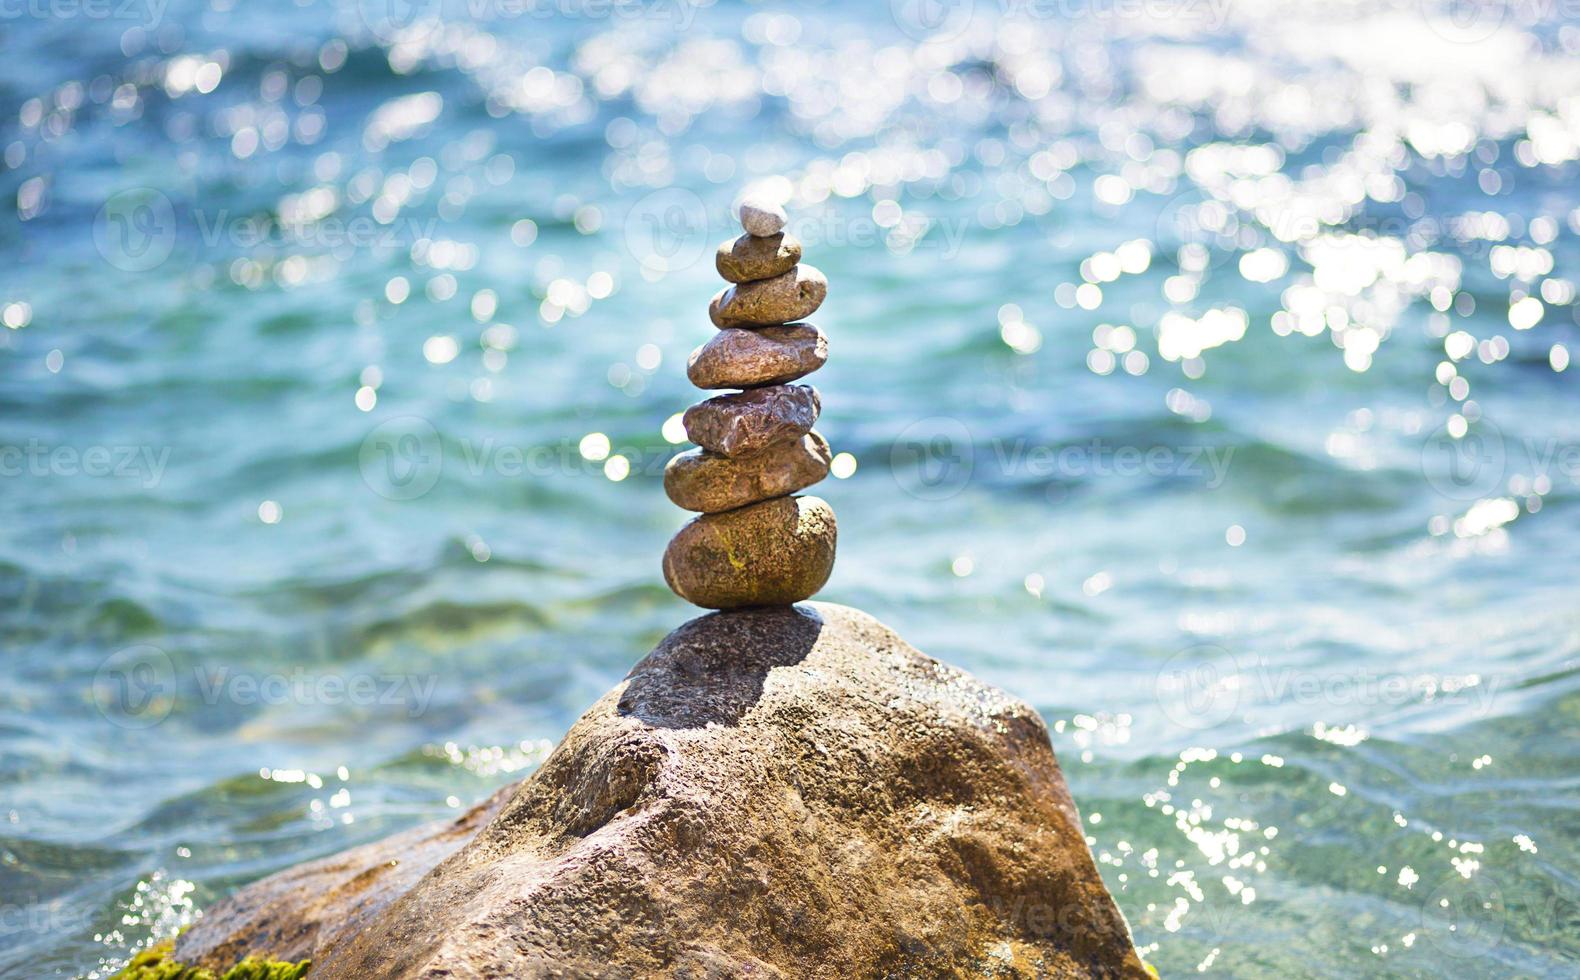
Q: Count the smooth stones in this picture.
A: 7